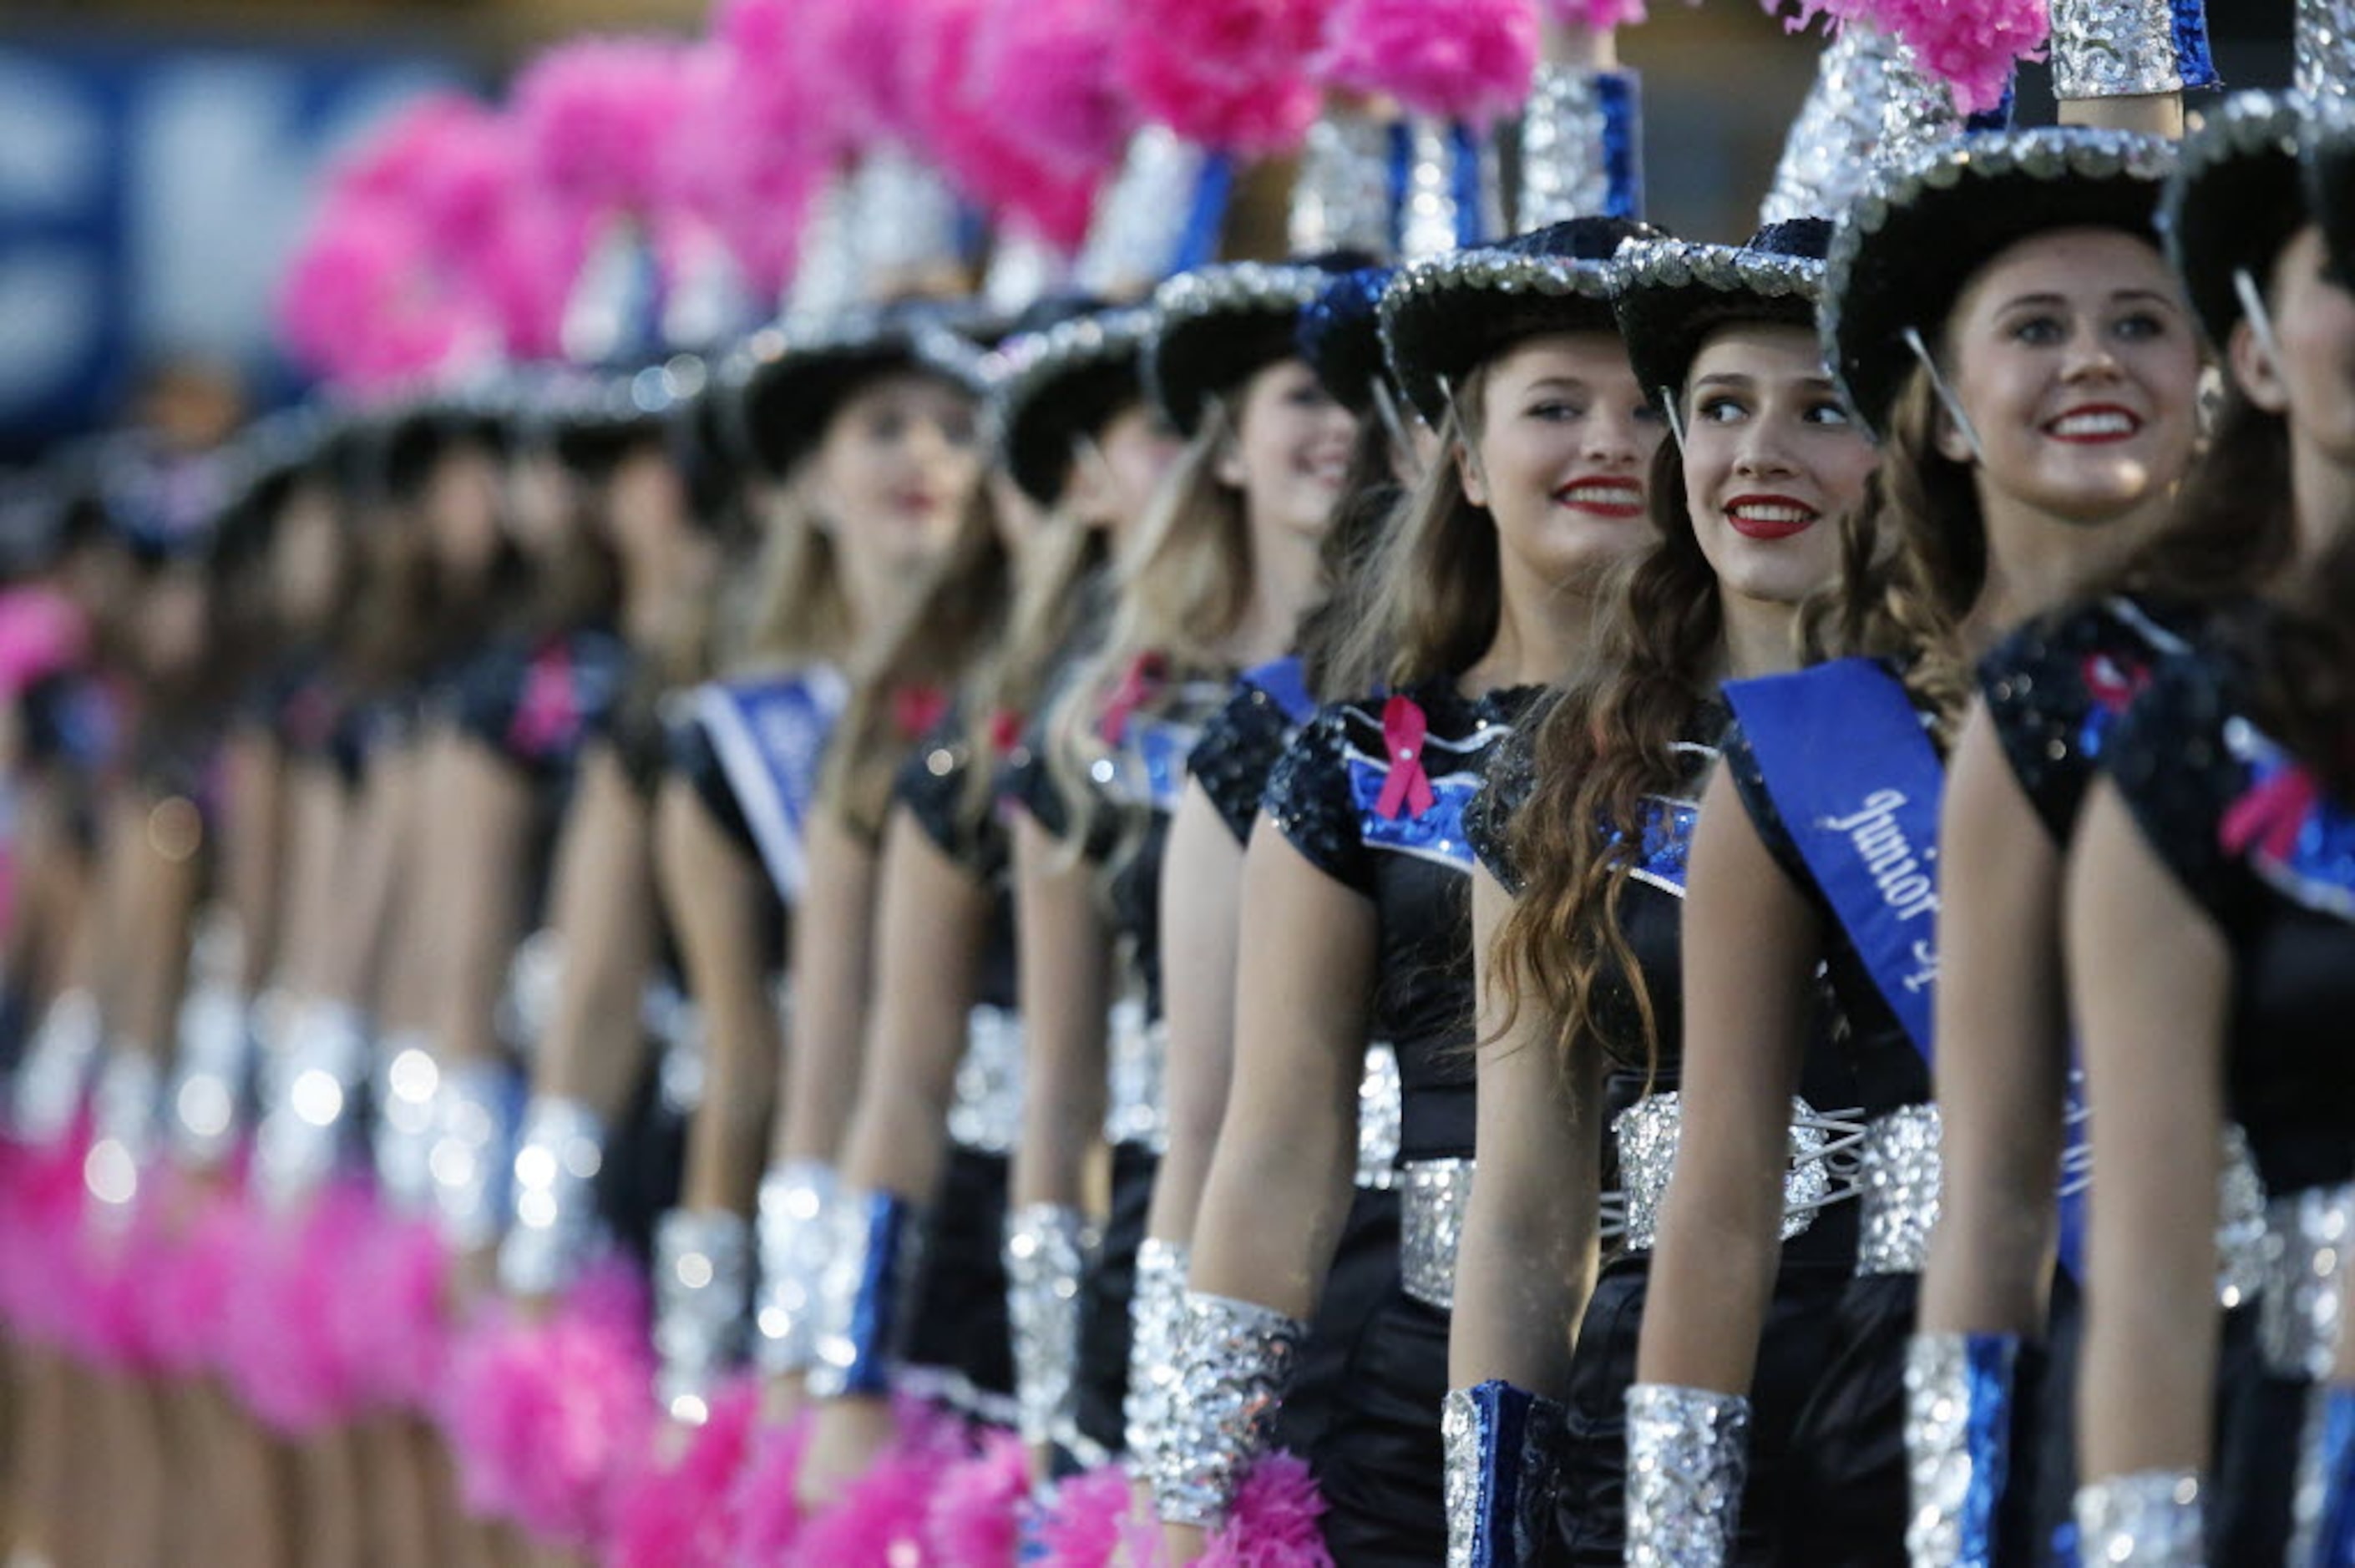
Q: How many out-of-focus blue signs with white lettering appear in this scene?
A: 1